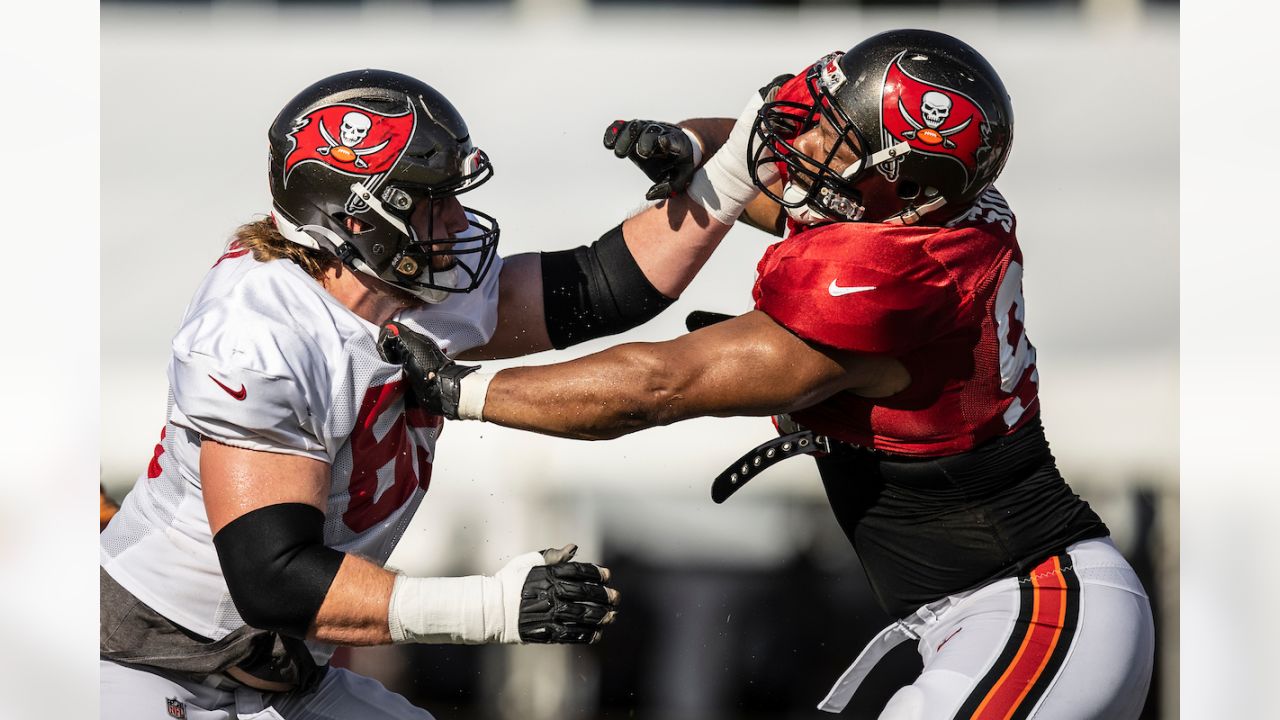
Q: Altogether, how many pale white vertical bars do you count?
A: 2